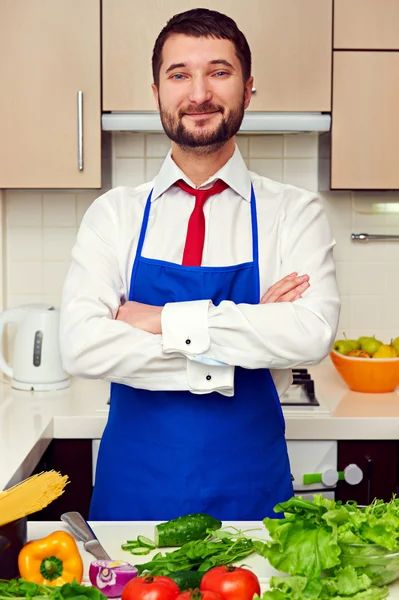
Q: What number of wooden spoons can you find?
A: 0